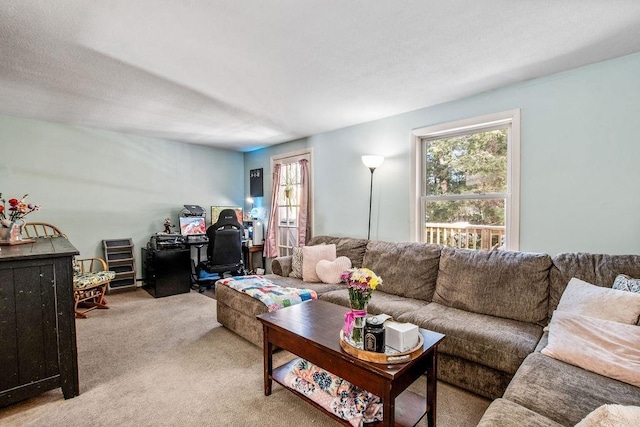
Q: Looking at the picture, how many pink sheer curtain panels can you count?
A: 2